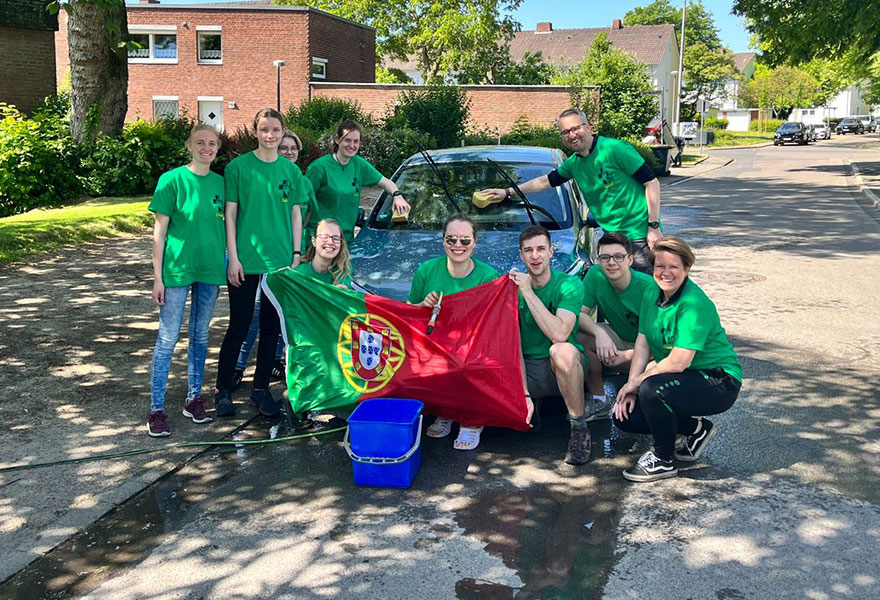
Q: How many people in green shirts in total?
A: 10